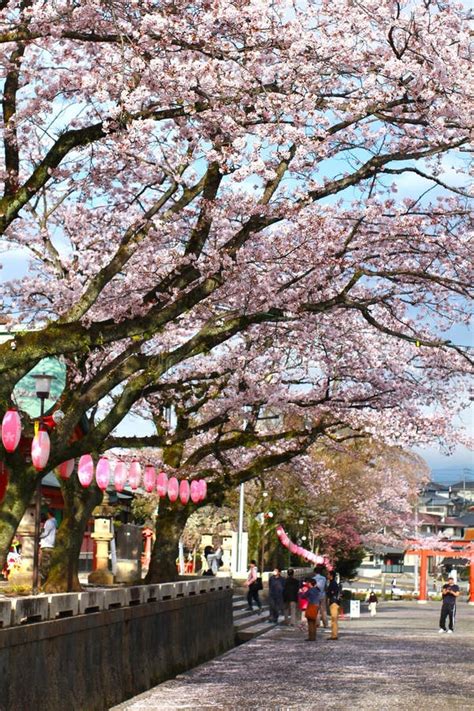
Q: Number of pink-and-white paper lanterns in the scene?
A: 13